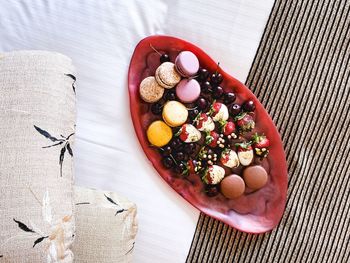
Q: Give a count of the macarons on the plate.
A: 8